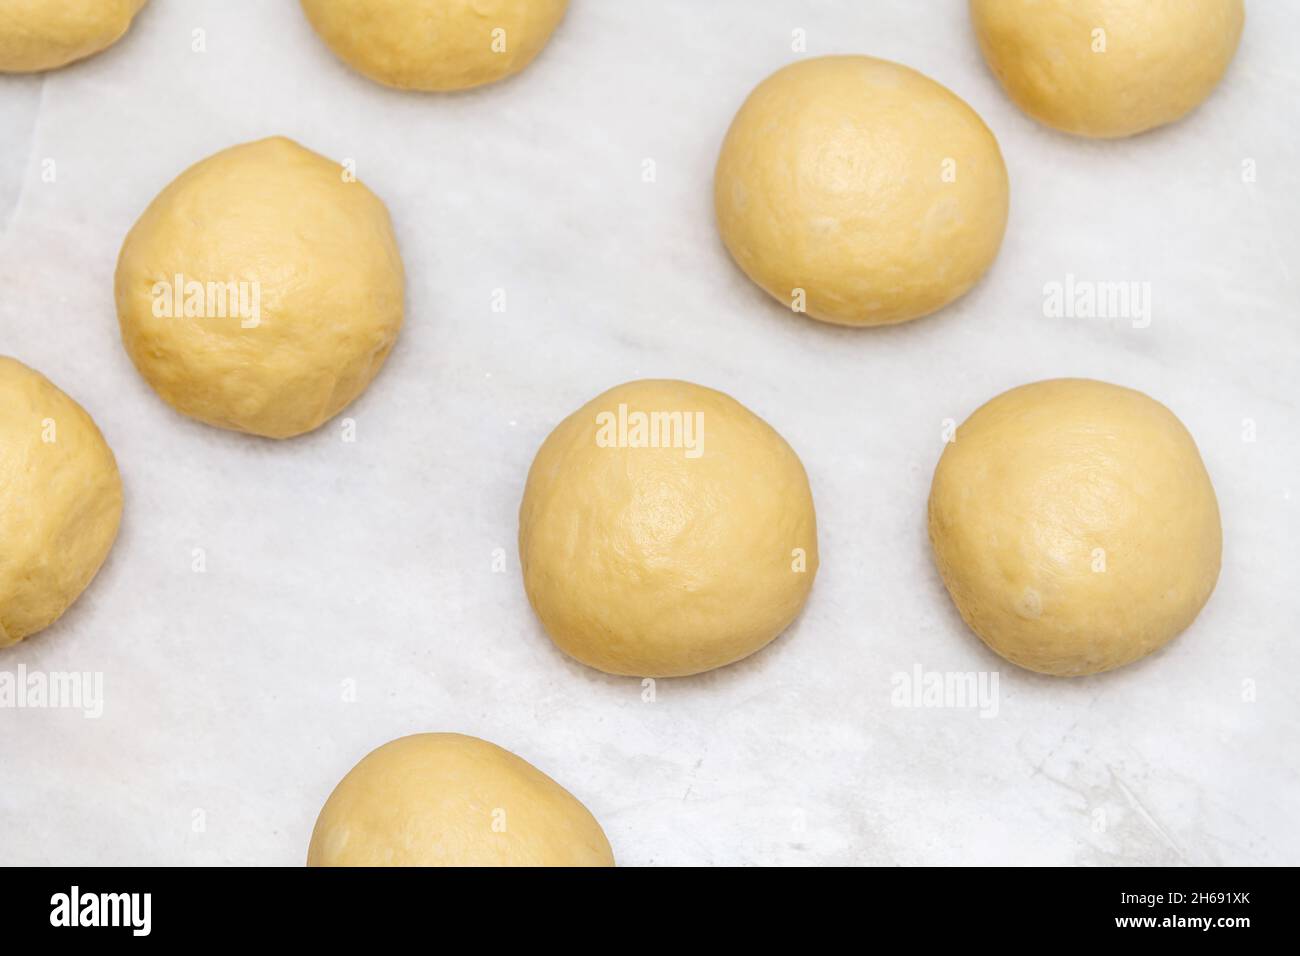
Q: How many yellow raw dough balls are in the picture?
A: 9